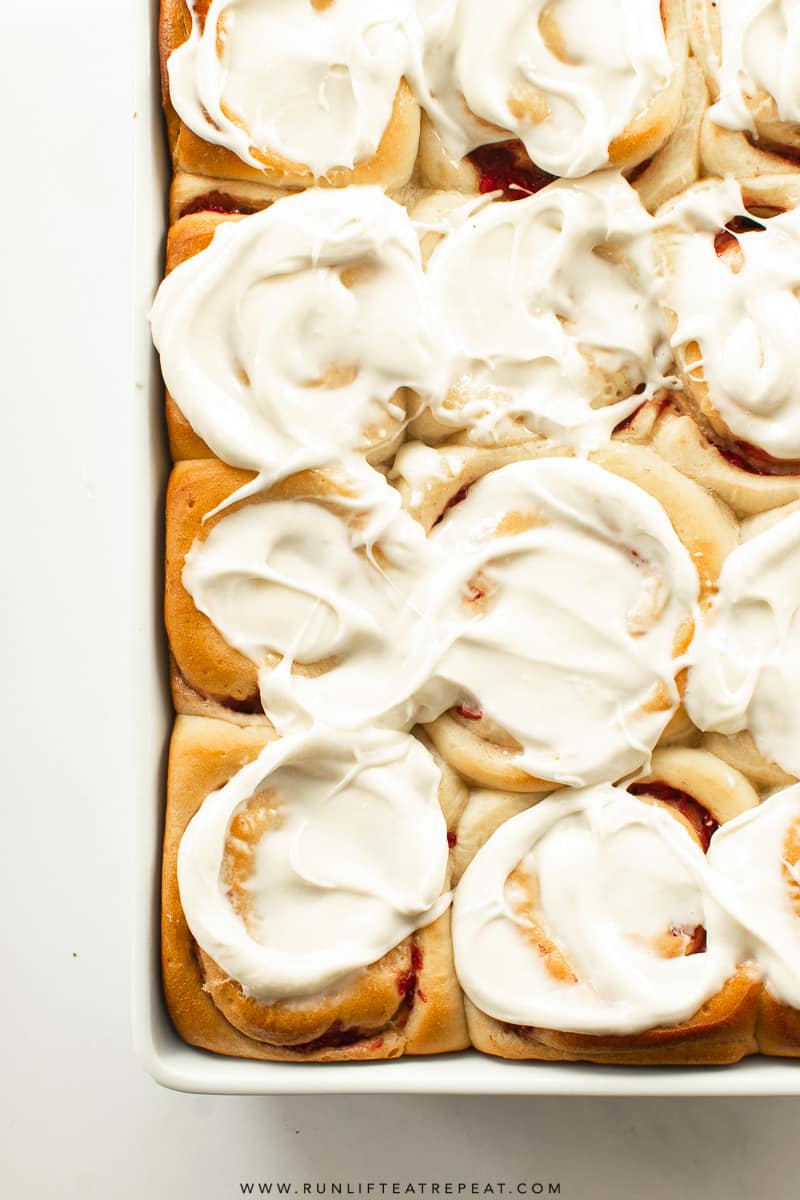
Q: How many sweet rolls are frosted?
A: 12